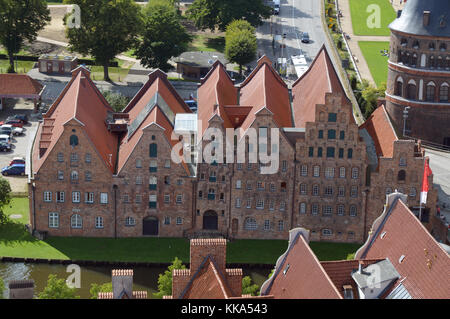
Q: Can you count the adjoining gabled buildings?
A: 6